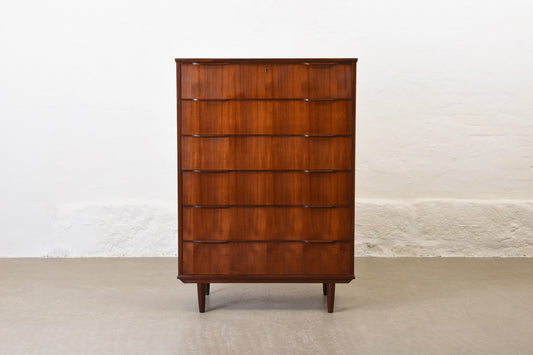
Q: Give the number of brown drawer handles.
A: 12